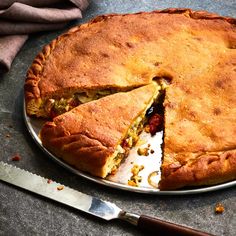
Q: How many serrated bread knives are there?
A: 1